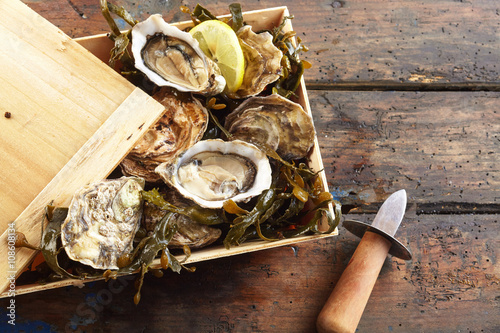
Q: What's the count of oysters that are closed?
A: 5